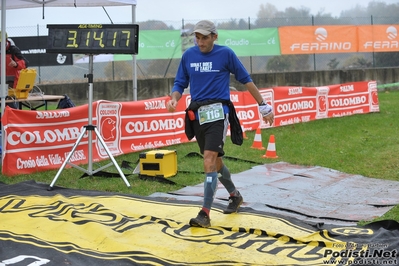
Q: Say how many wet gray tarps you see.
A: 1